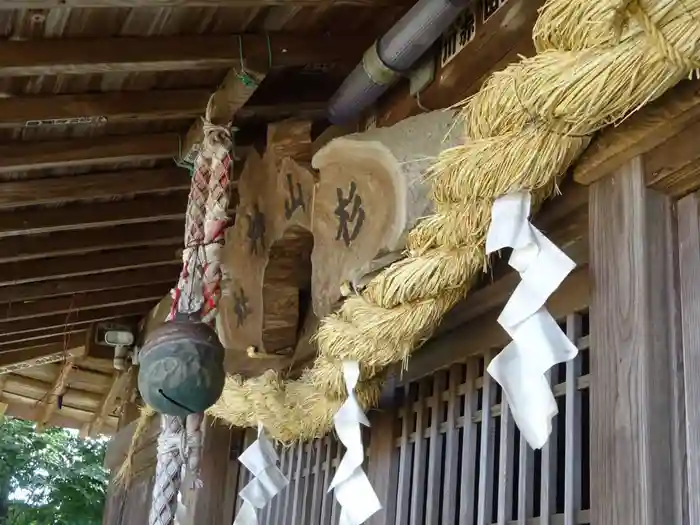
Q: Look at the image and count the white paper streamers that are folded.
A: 3